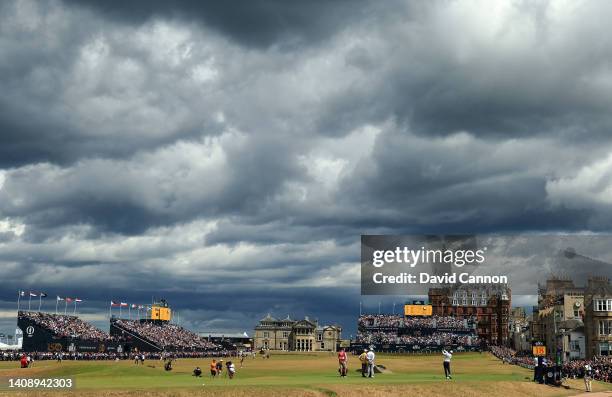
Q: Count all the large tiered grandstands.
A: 3